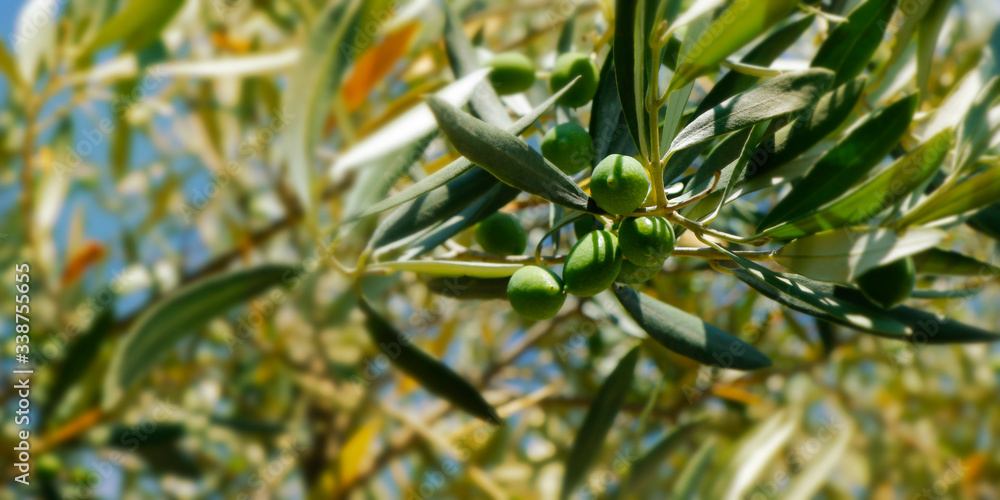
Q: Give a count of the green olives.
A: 11